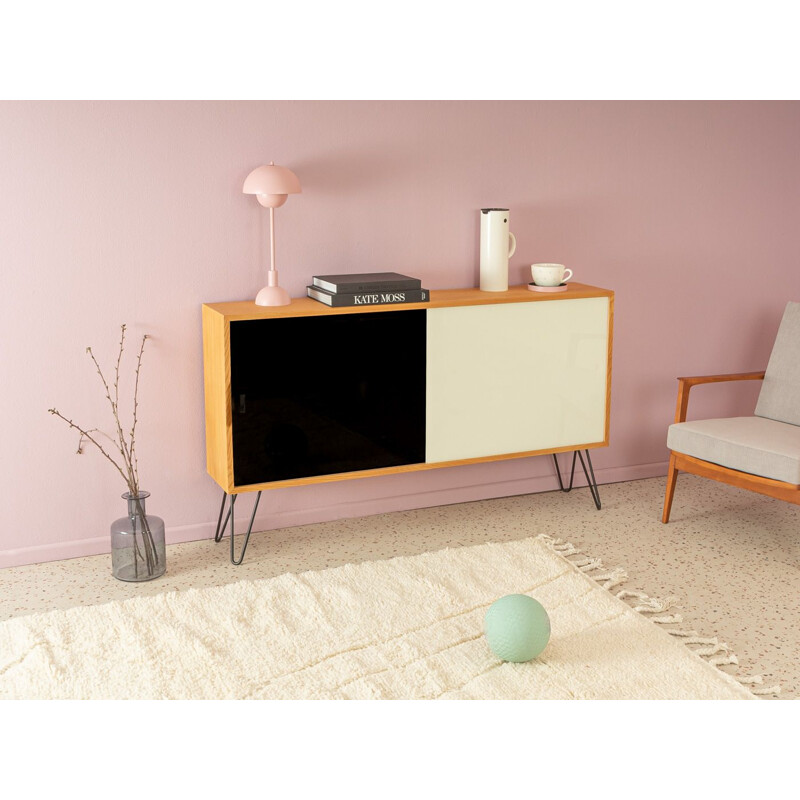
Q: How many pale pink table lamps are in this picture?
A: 1